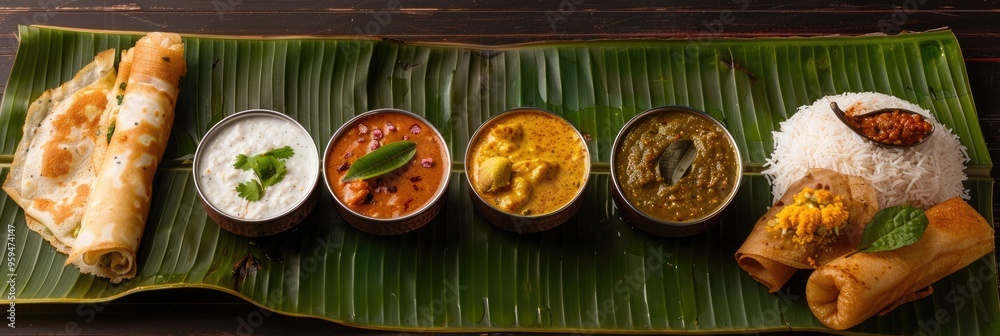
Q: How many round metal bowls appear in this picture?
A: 4